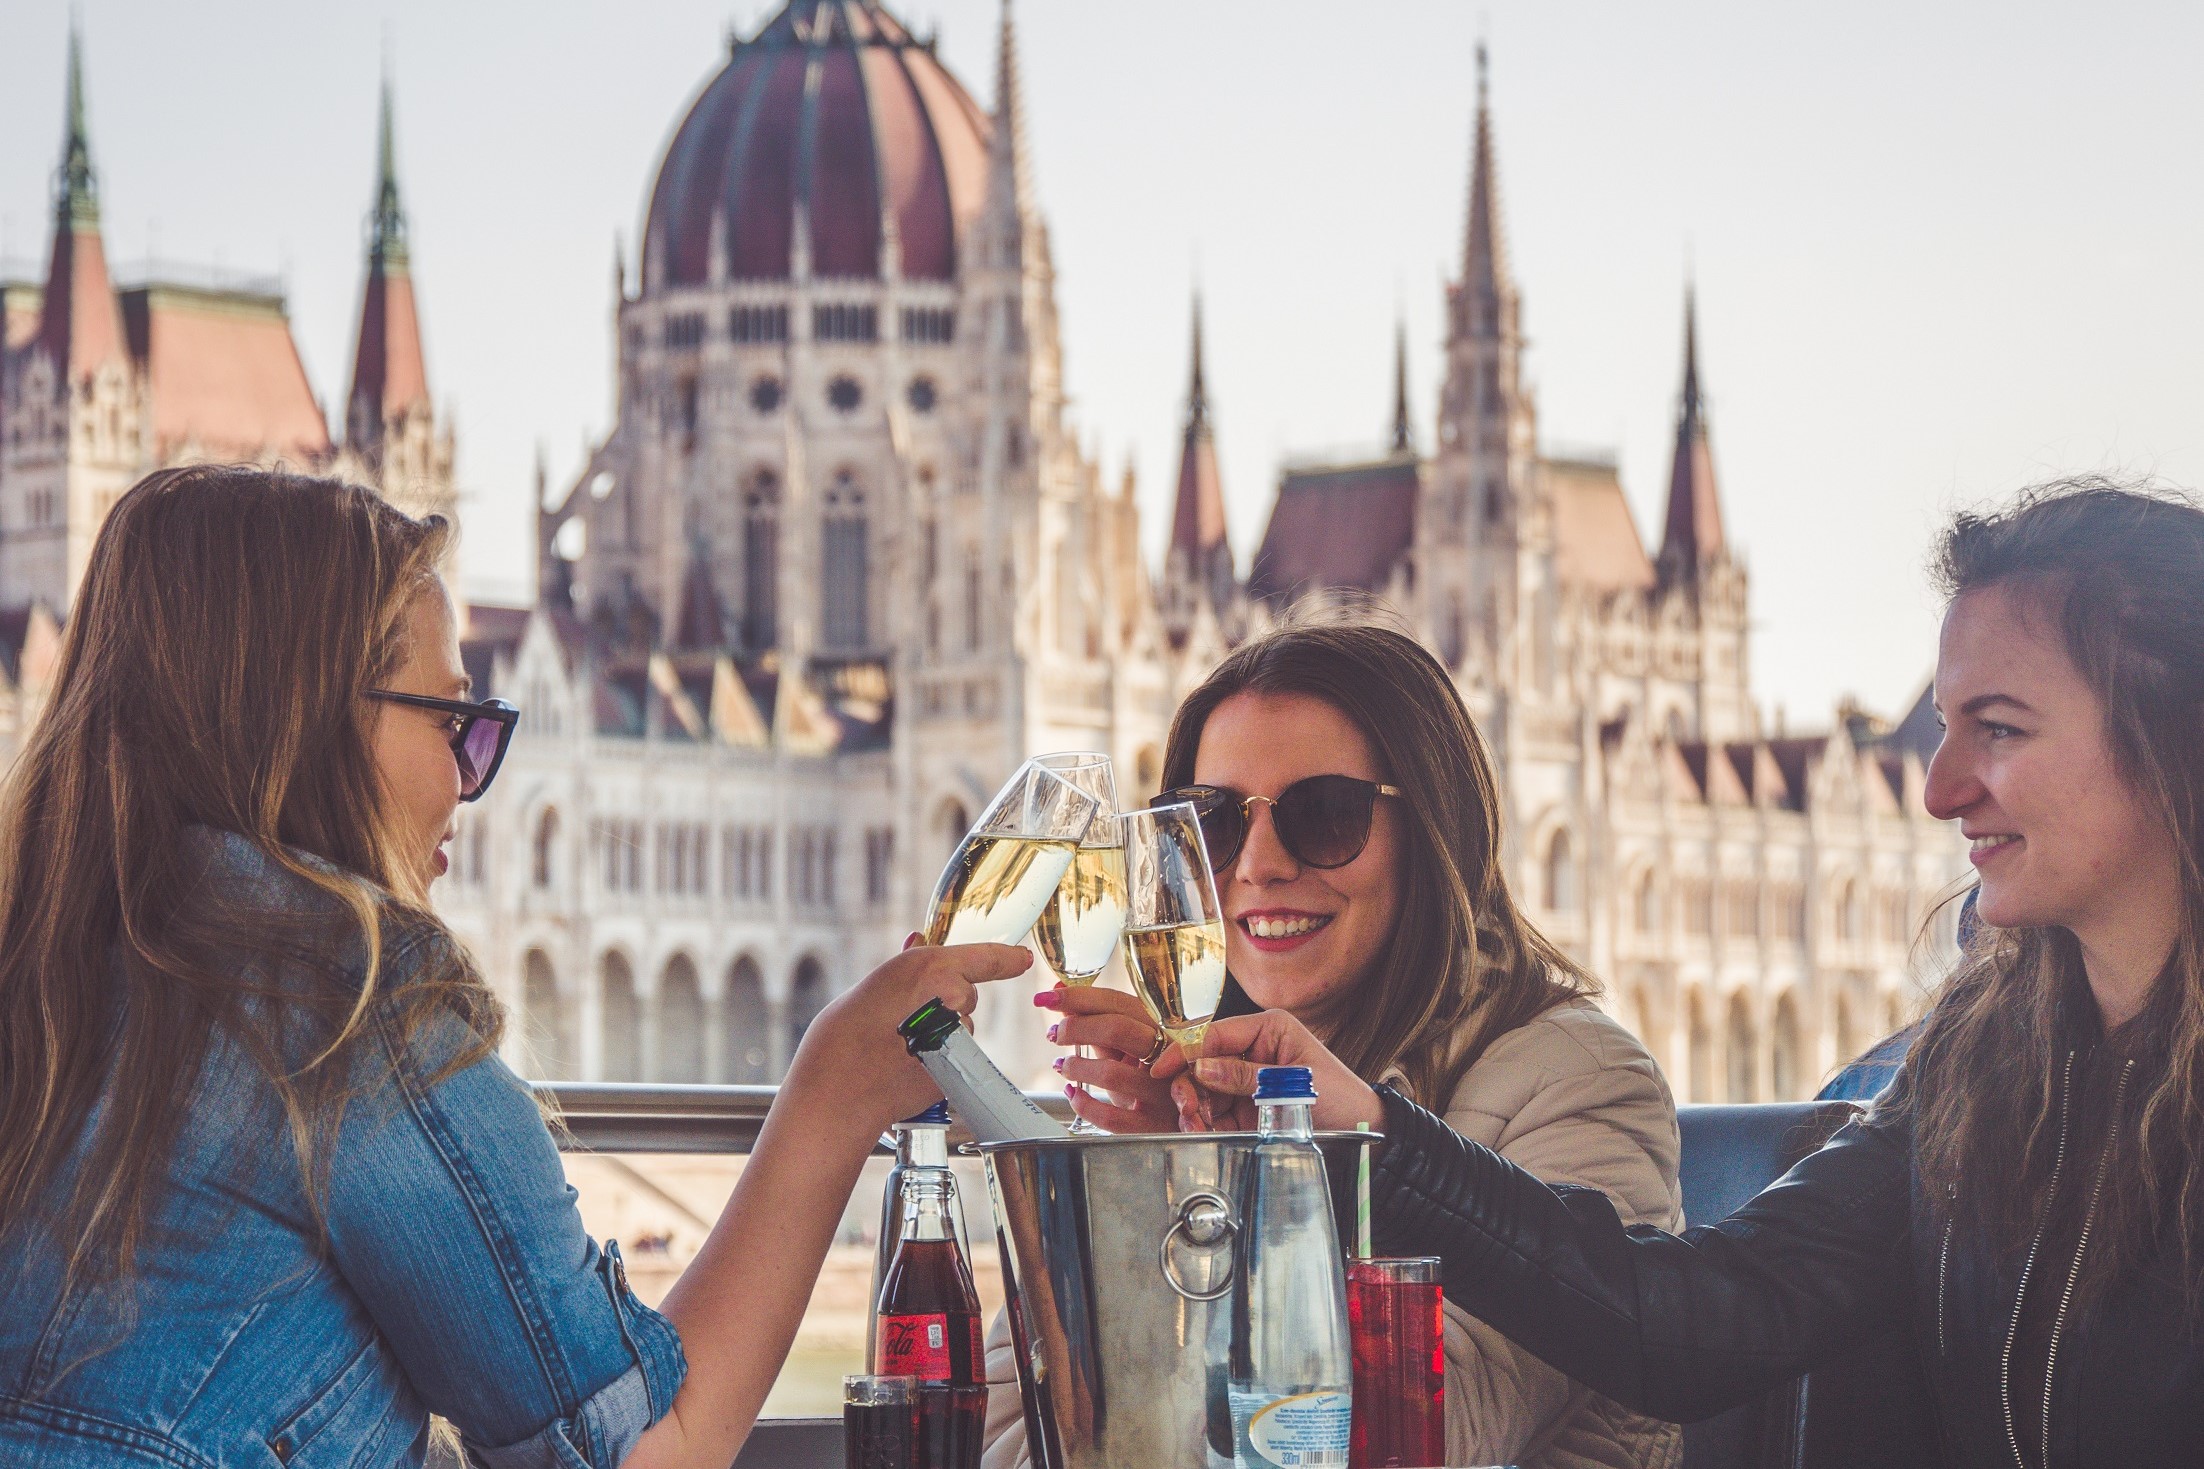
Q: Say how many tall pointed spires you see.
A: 7